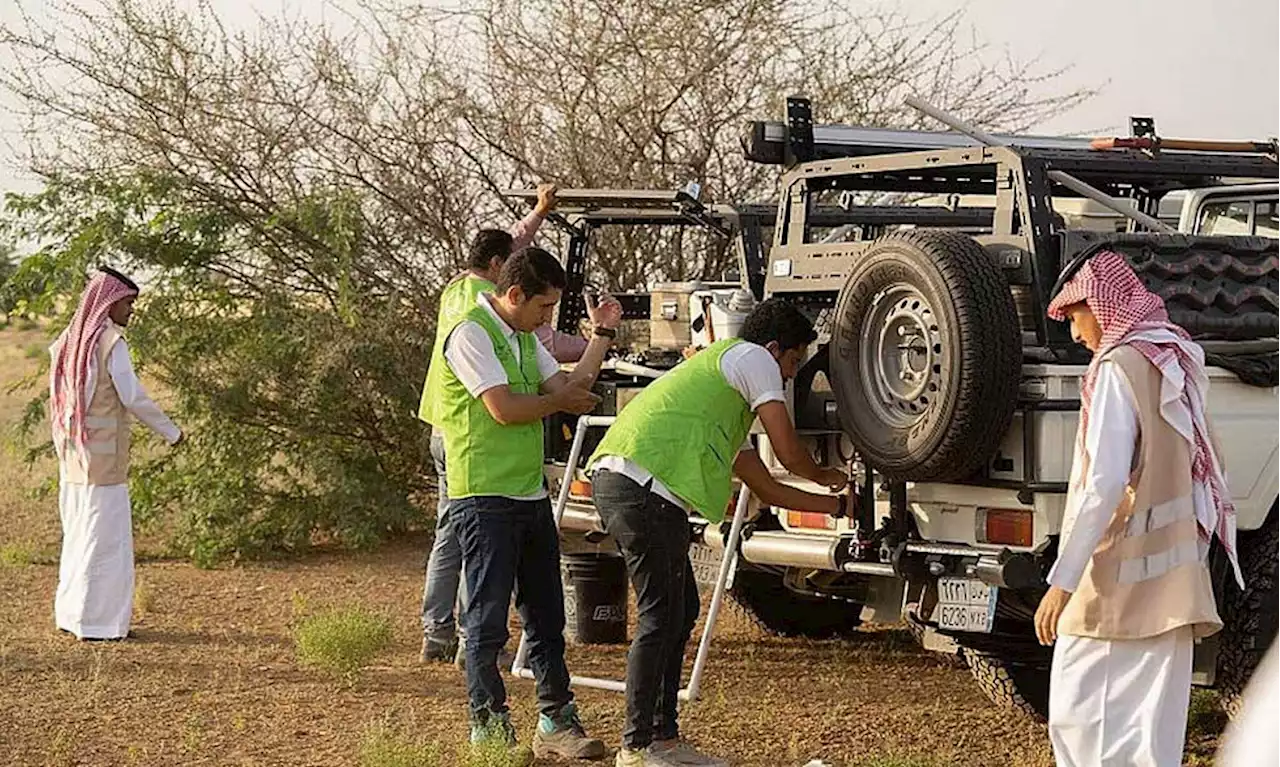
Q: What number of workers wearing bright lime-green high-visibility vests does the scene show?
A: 3